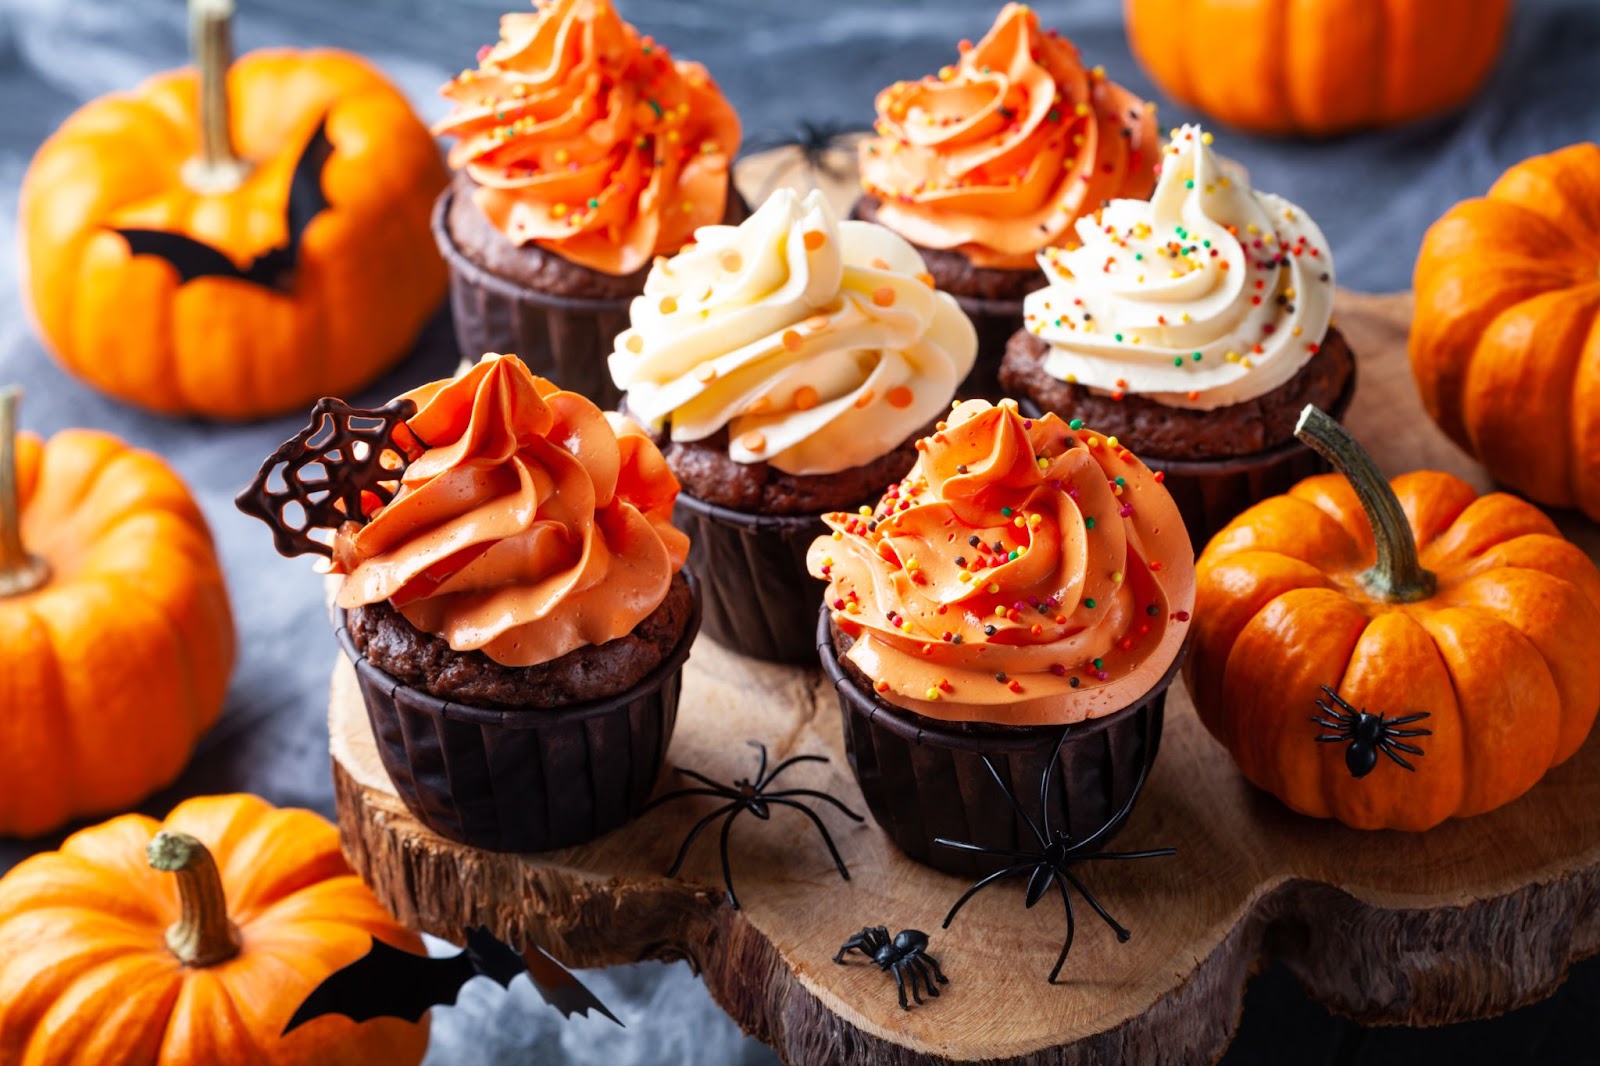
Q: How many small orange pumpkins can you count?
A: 6